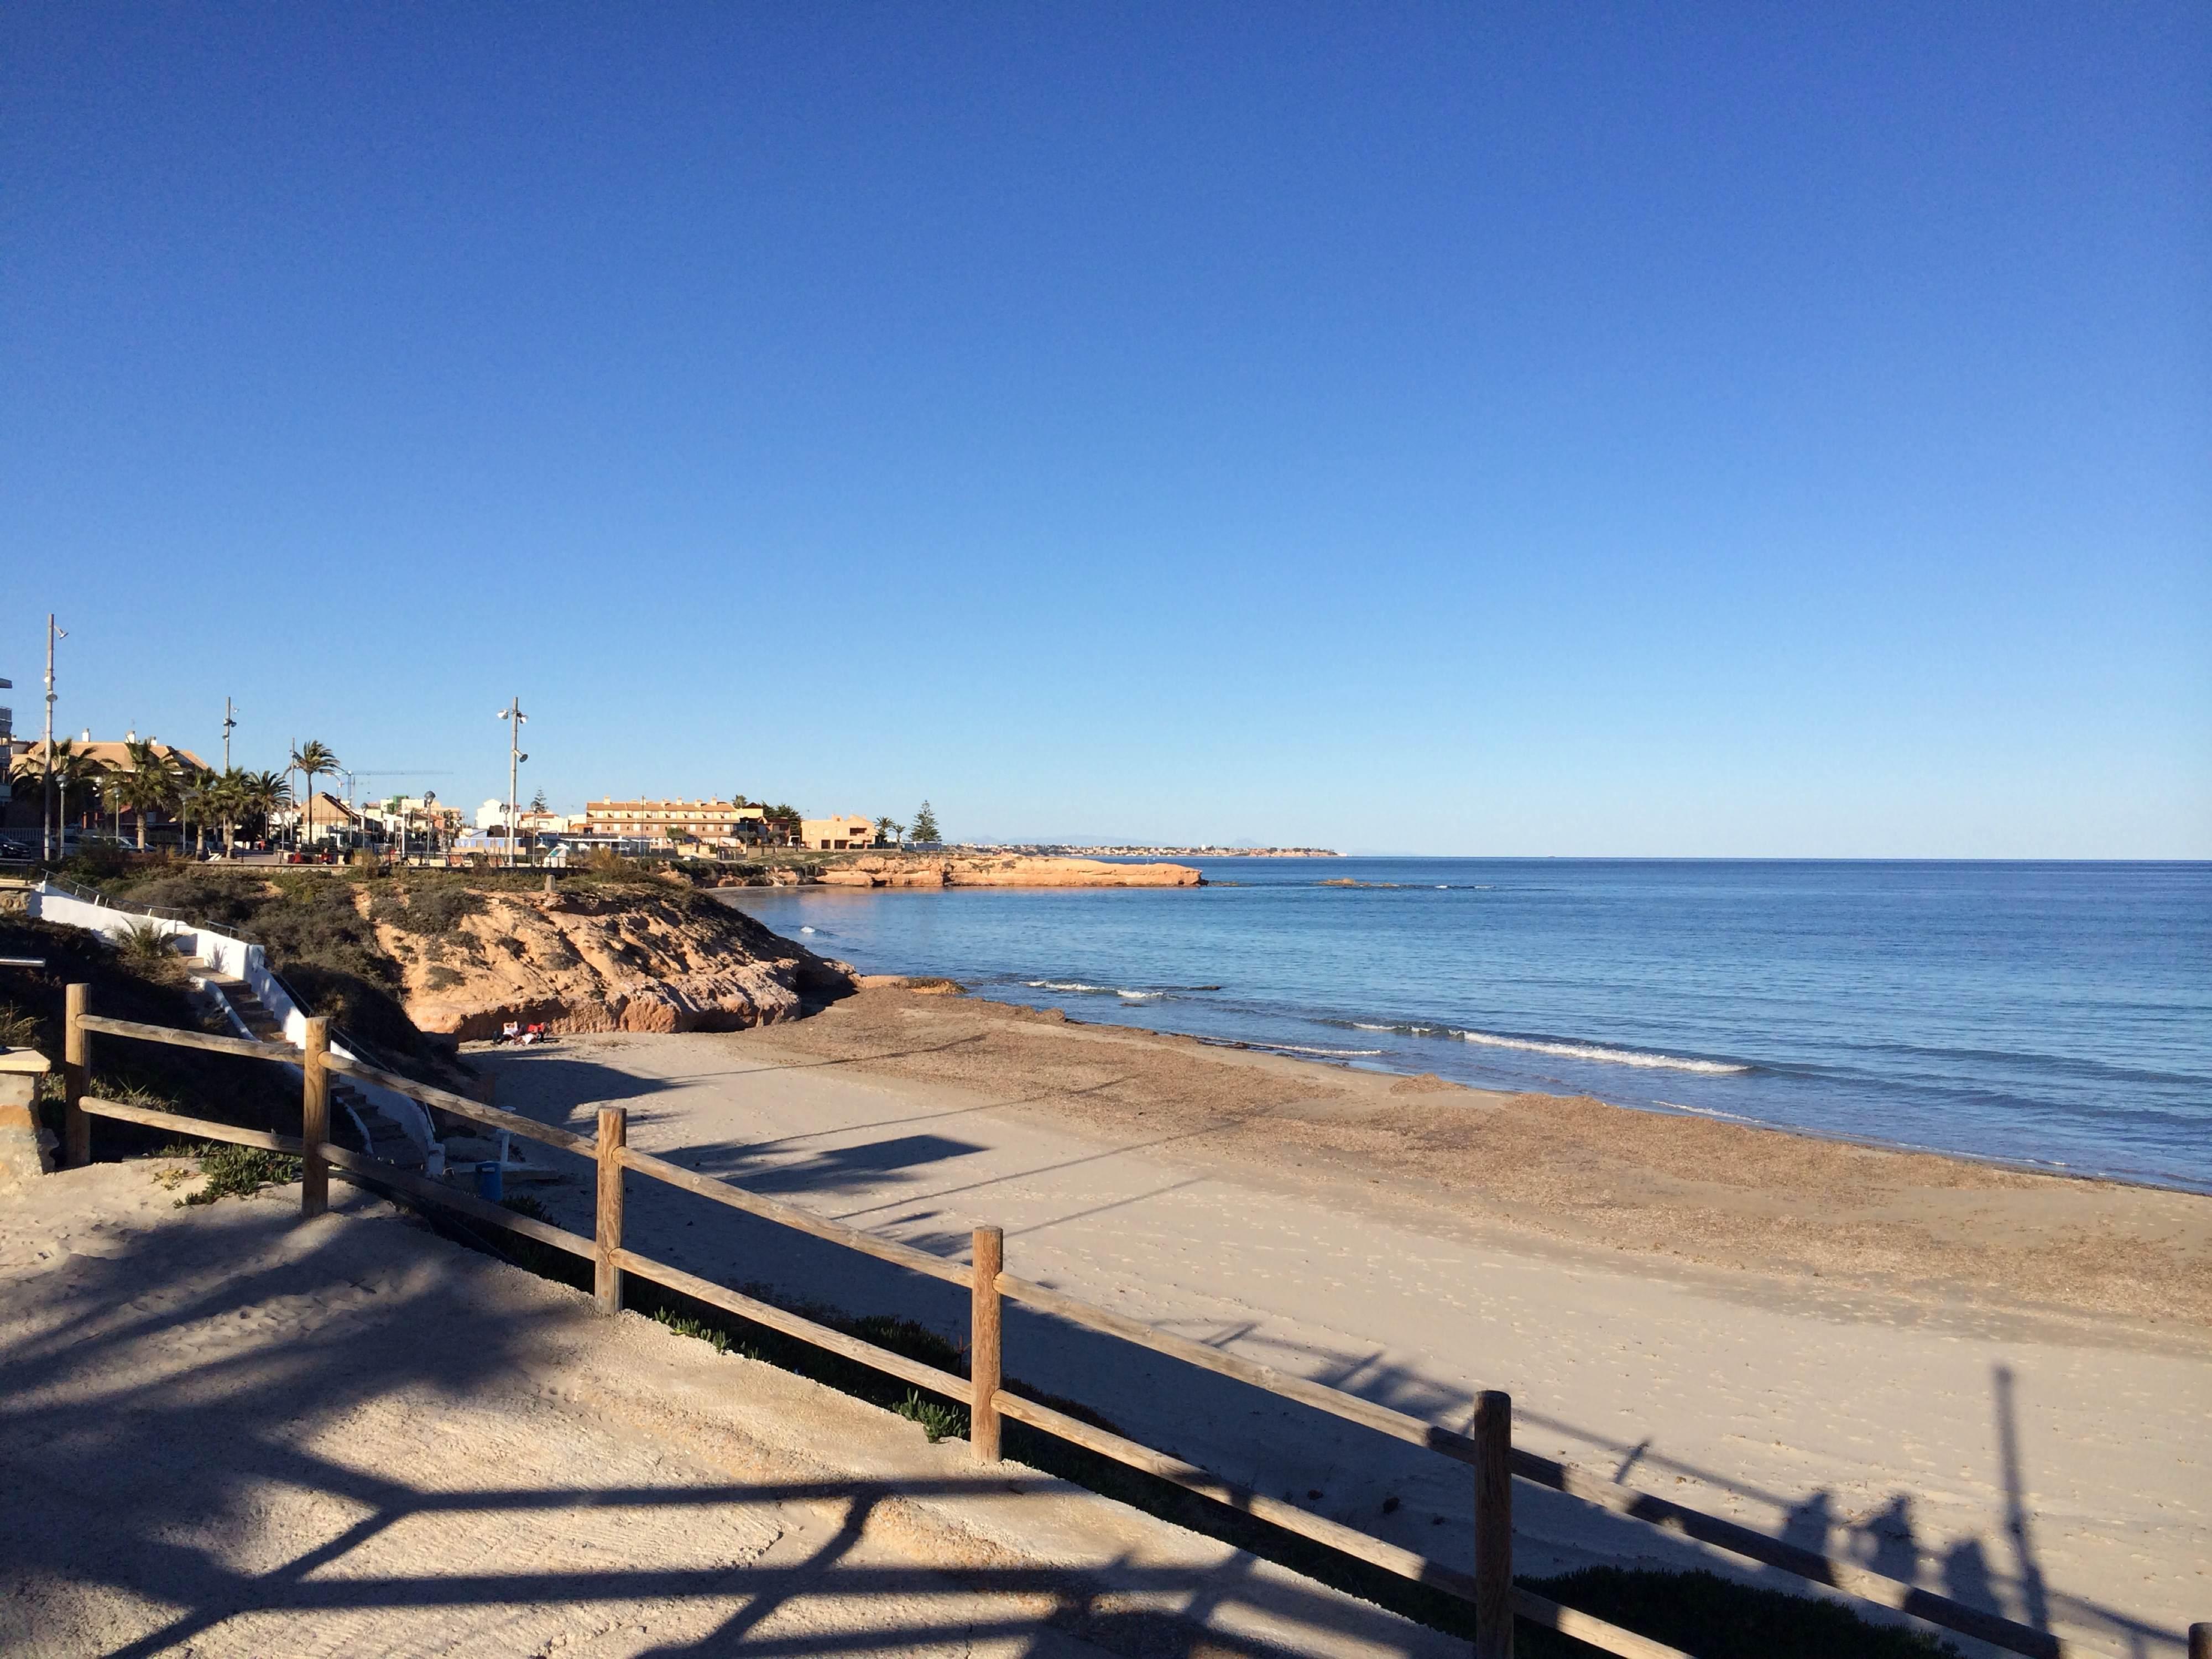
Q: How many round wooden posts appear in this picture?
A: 6